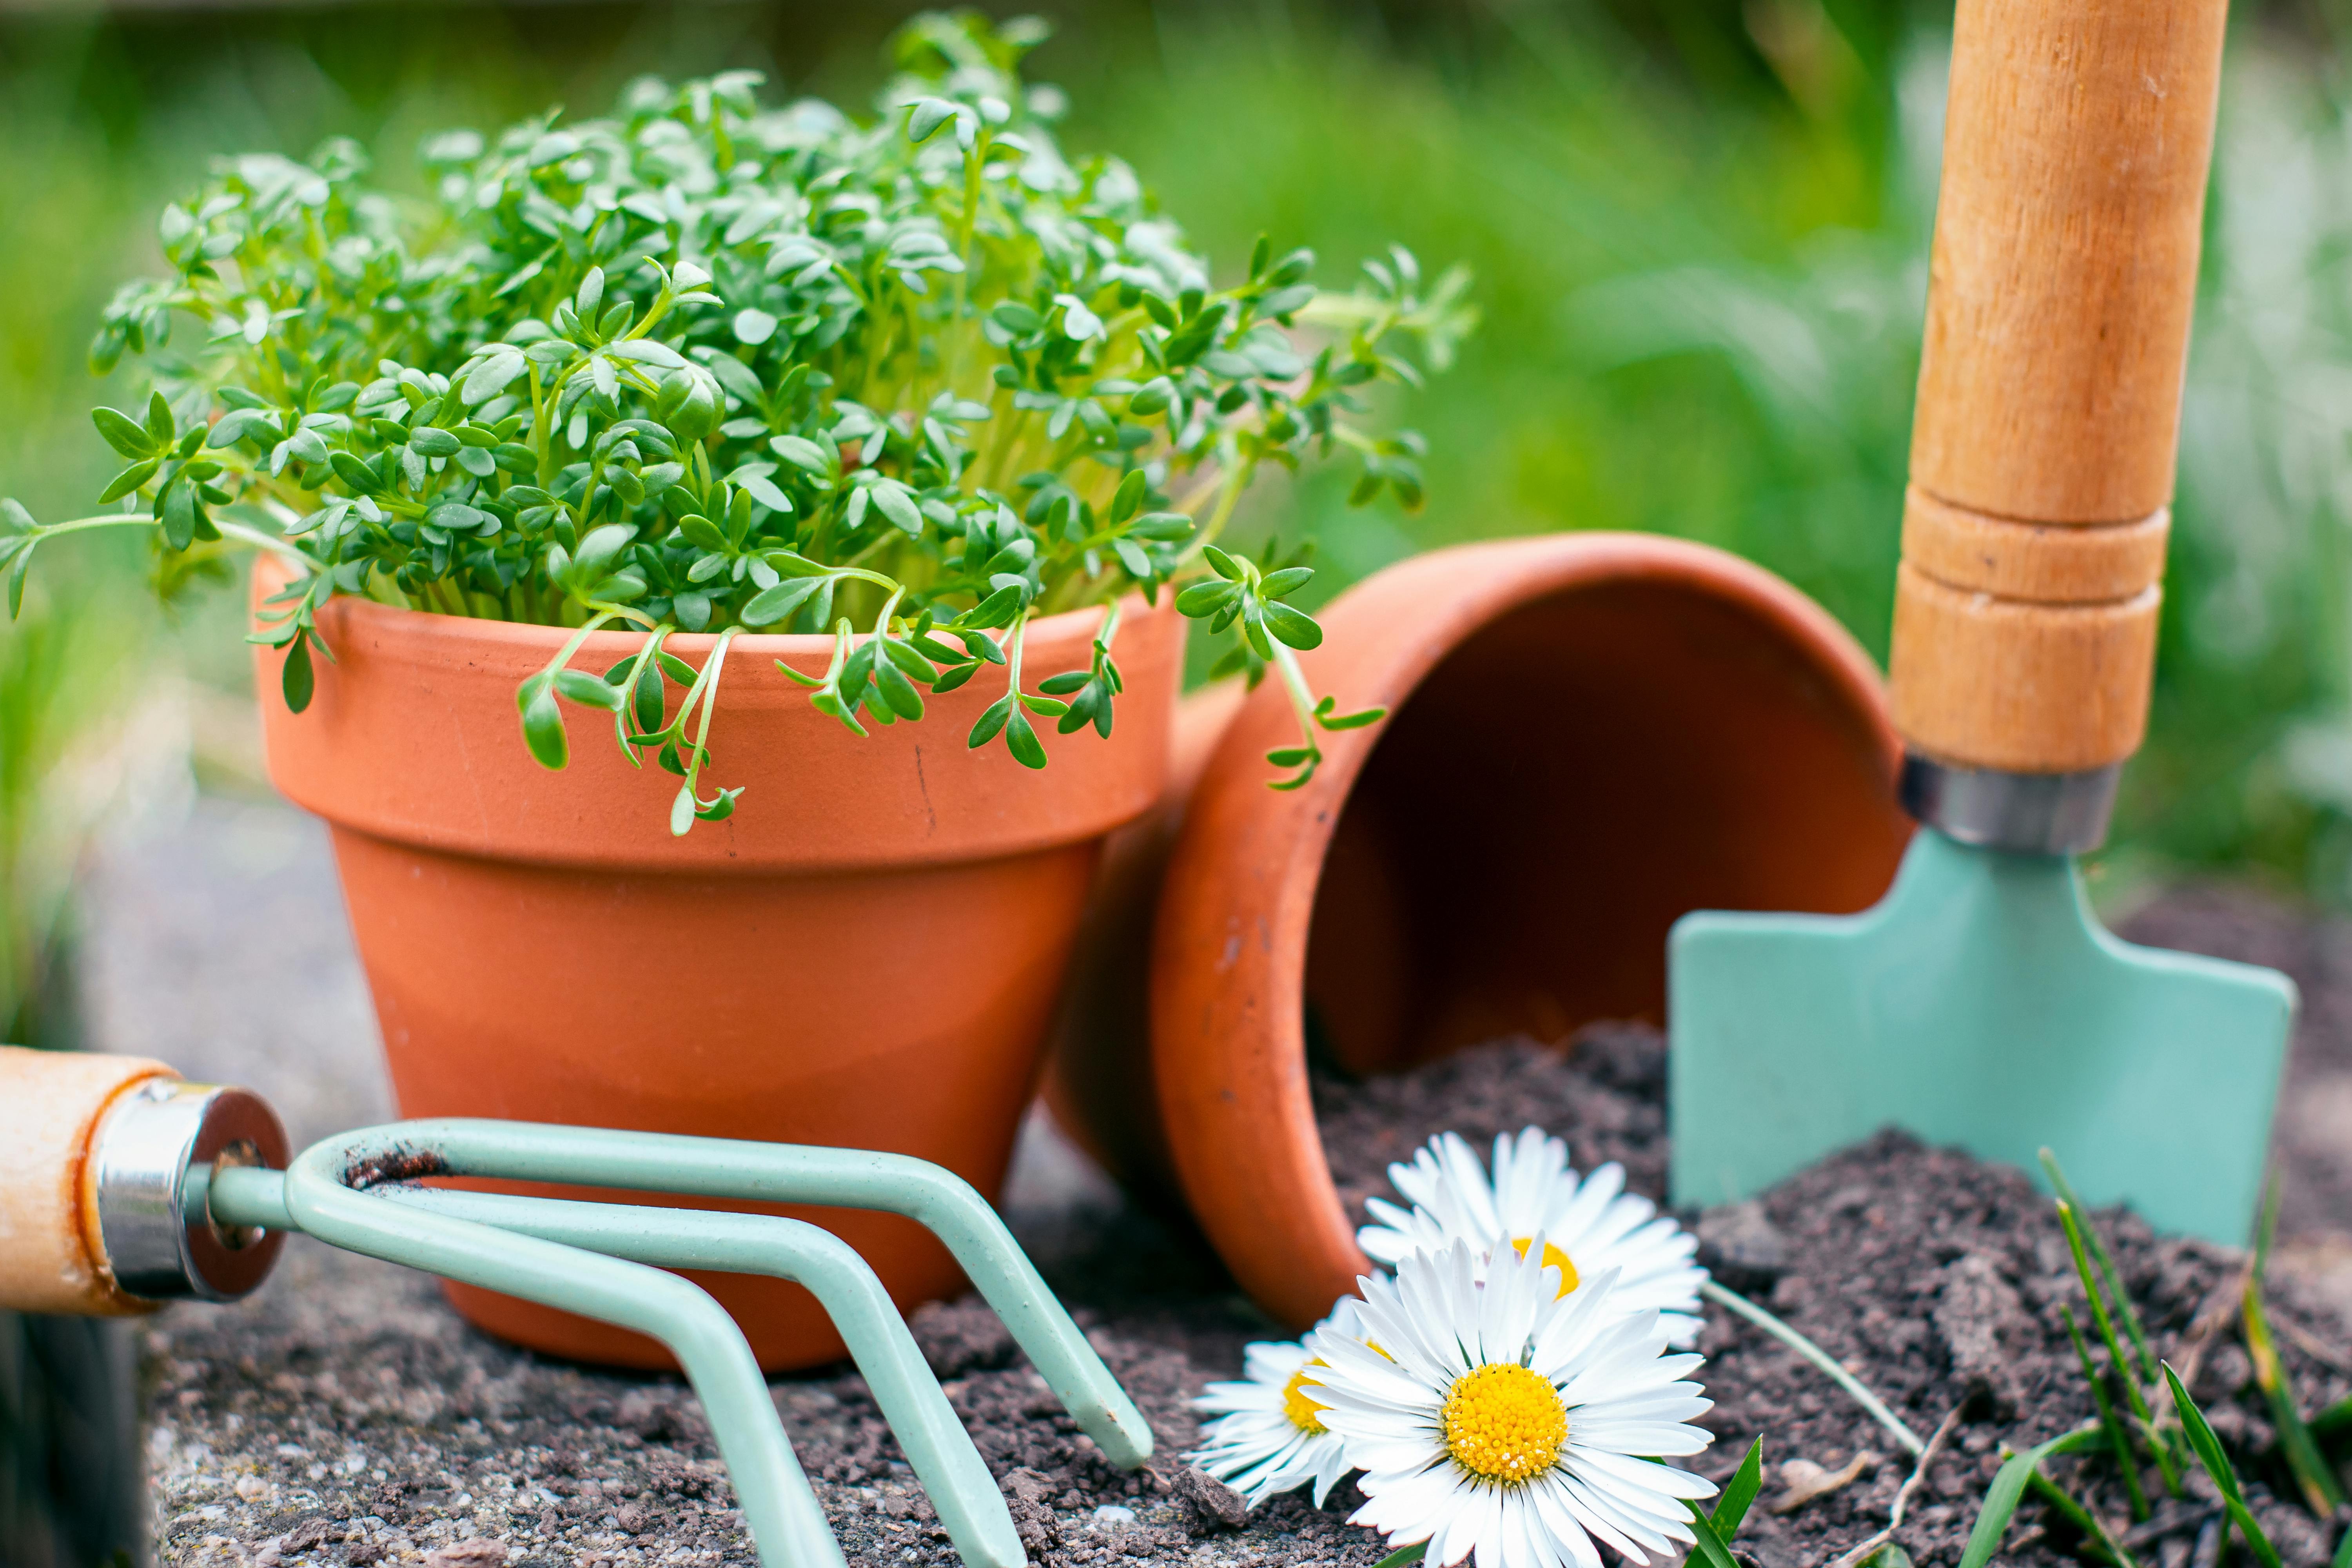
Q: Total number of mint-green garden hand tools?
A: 2